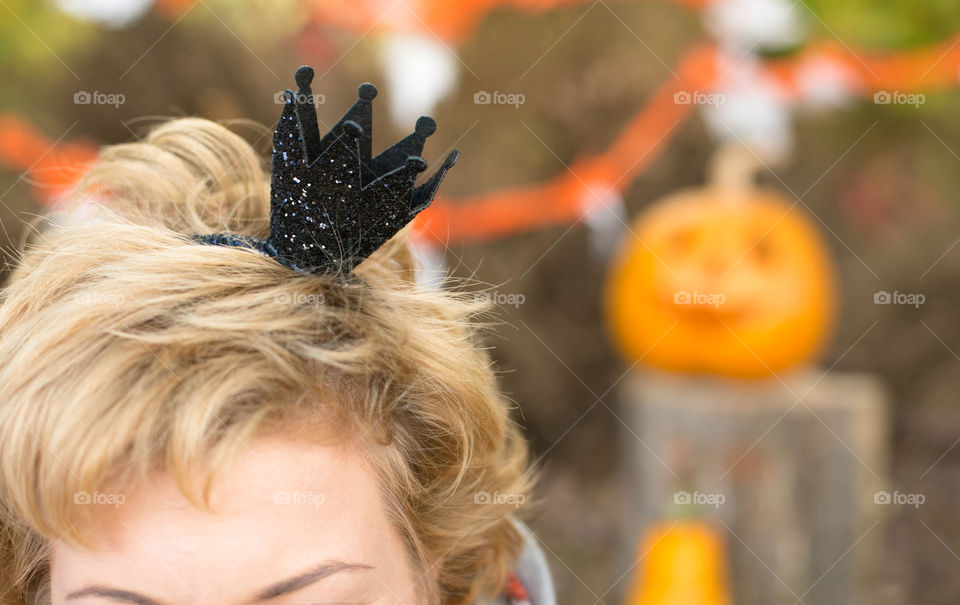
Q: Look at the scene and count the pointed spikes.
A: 7